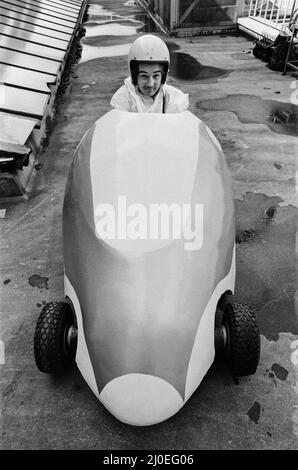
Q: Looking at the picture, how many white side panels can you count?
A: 2